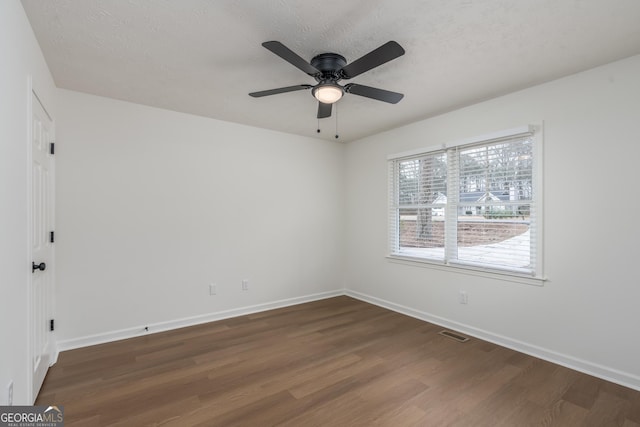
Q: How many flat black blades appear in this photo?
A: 5